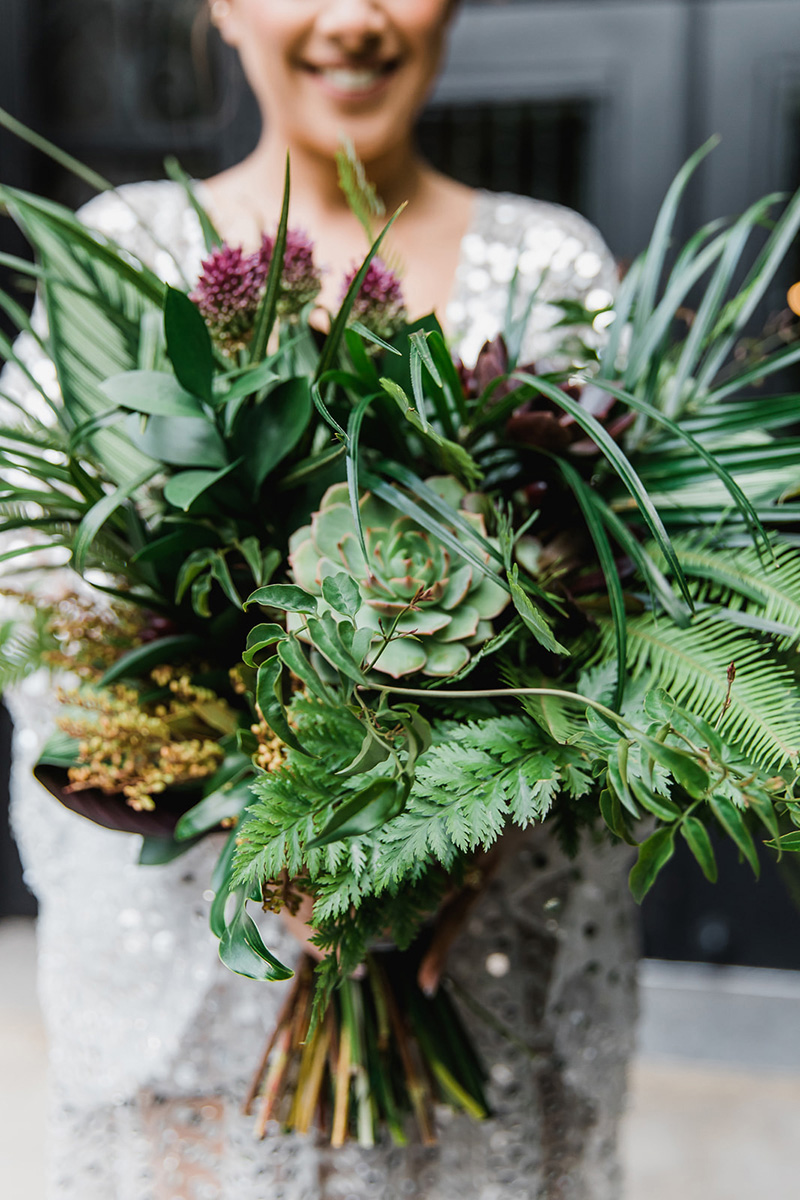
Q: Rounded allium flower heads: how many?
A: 3